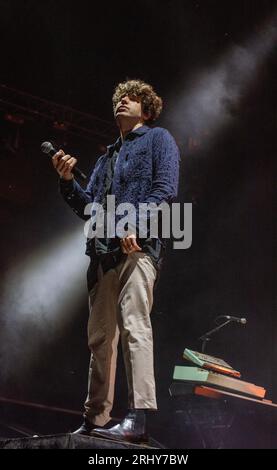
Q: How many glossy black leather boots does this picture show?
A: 2